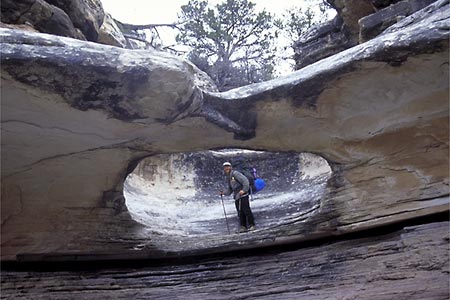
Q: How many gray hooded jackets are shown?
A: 1